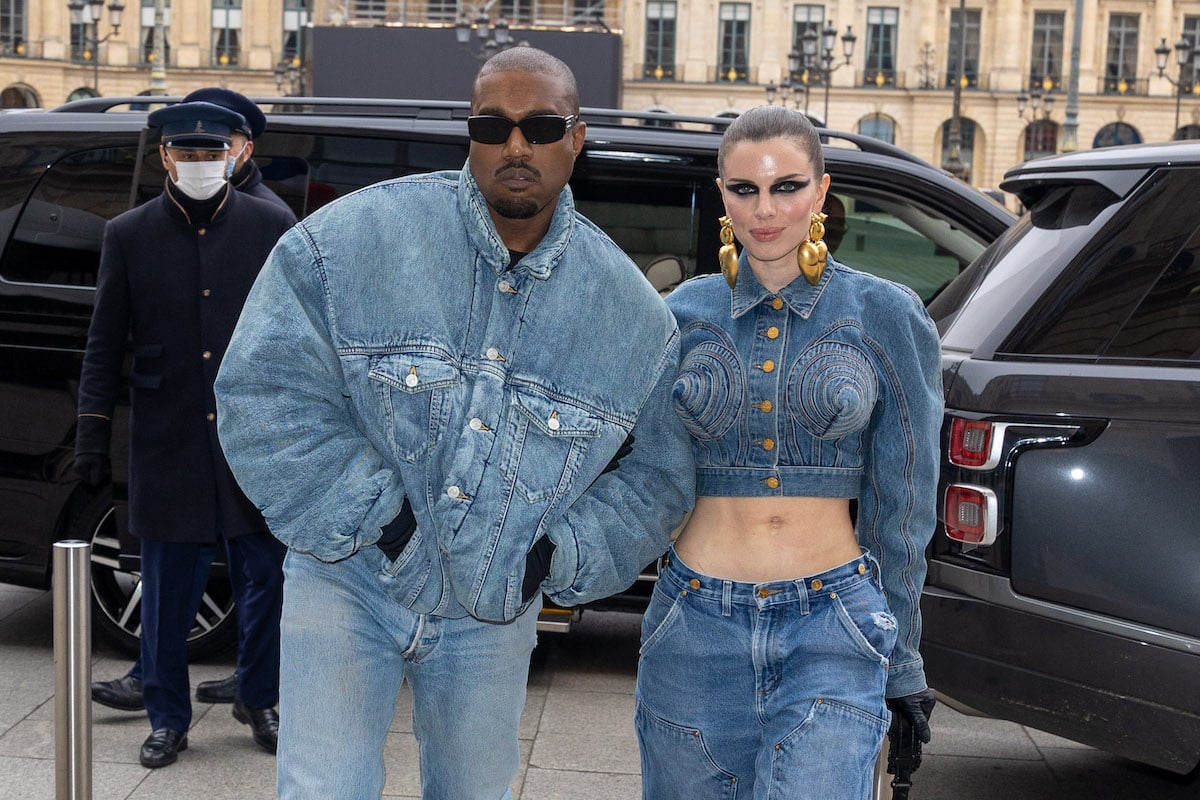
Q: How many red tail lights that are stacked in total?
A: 2